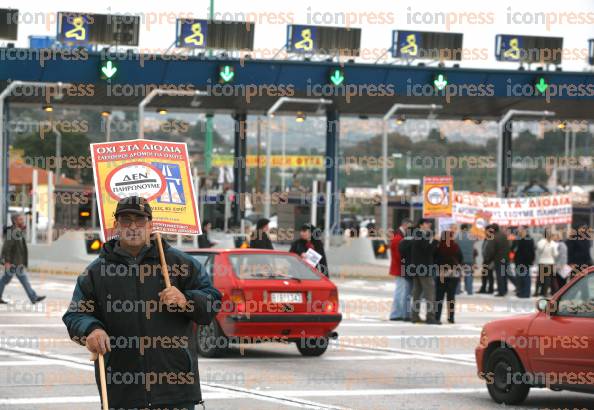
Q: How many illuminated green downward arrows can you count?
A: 5